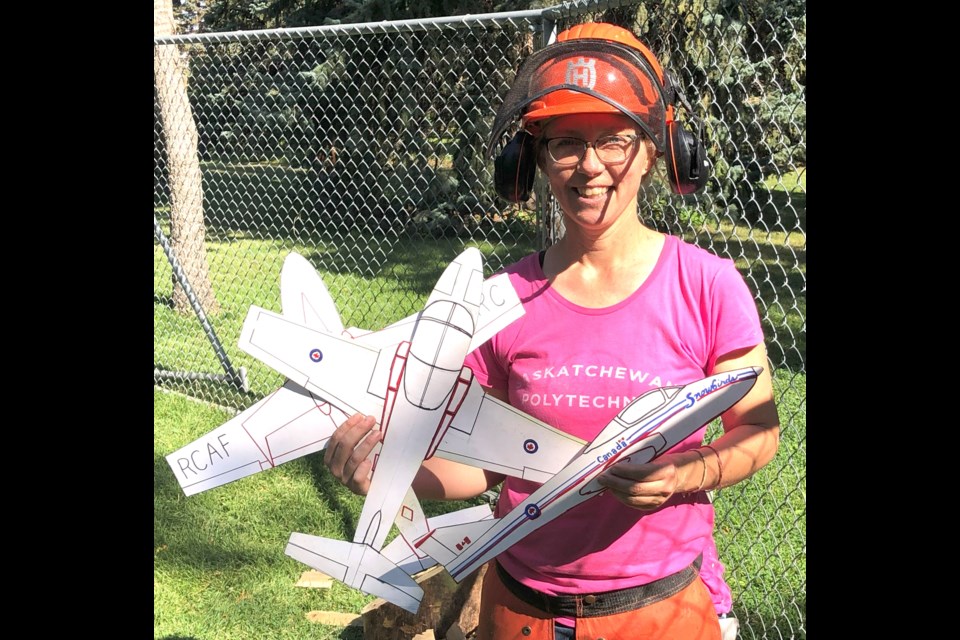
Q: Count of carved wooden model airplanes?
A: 3